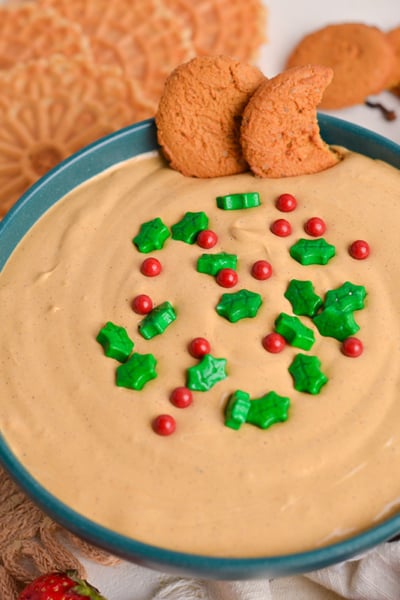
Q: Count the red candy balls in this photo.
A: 14